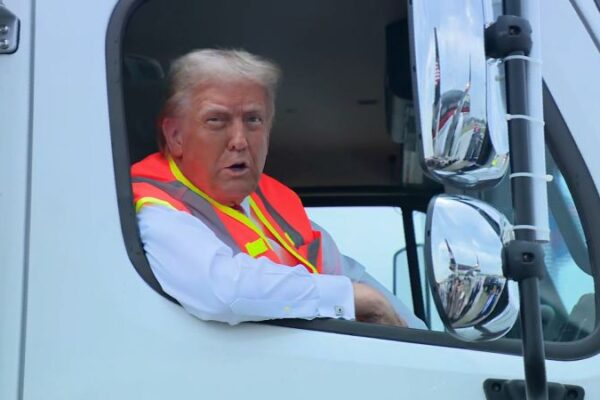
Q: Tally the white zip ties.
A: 4